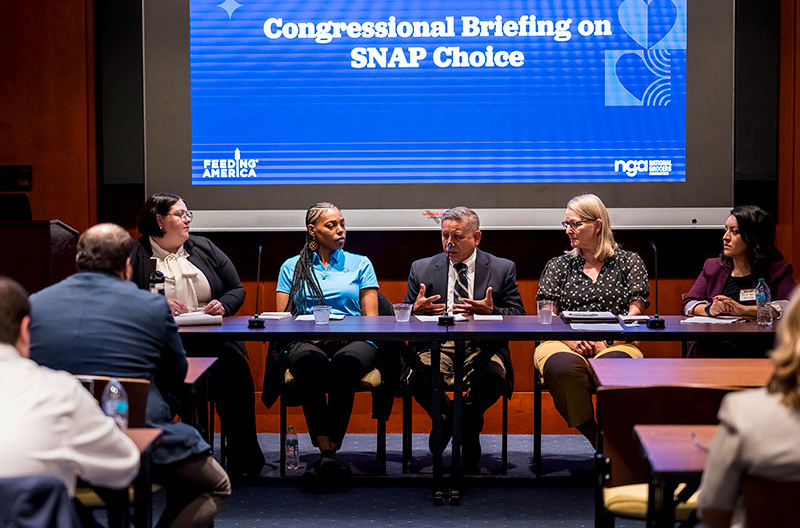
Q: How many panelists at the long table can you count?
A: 5